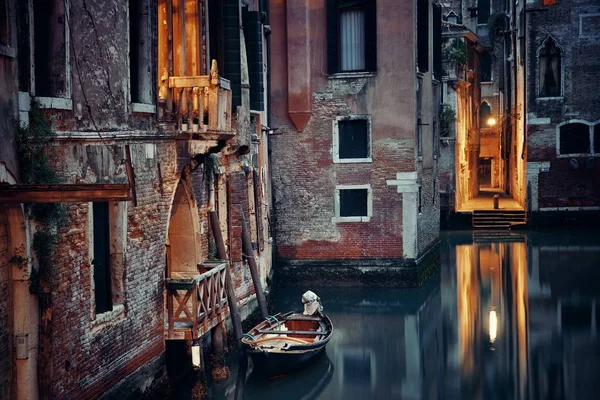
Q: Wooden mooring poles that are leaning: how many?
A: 2